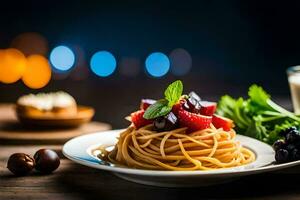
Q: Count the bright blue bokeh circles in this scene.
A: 3